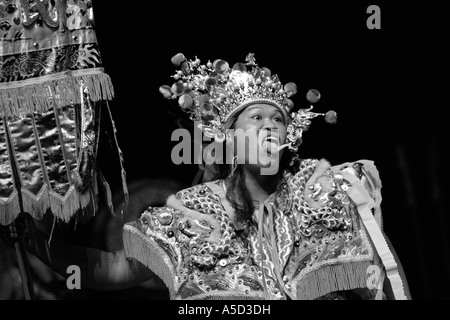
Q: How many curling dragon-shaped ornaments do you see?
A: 2